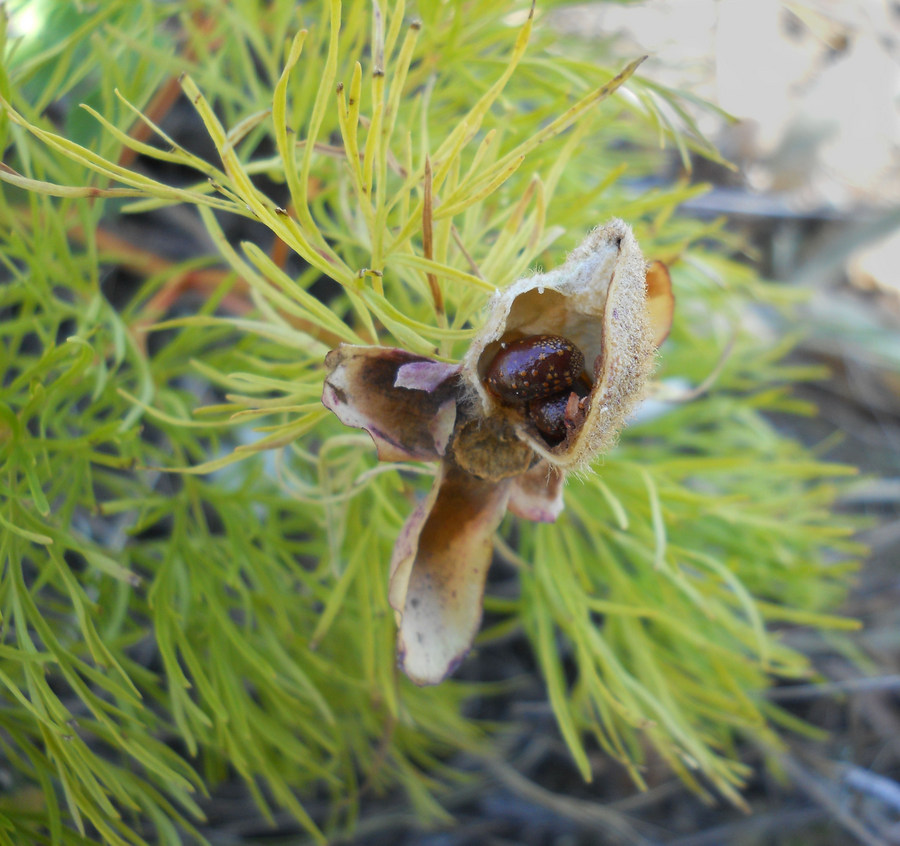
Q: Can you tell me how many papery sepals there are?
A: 4